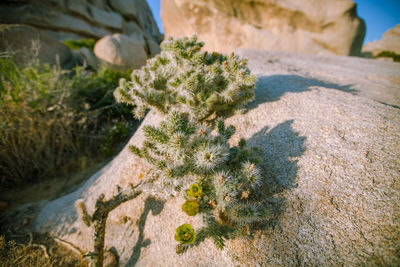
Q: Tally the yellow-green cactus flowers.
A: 3